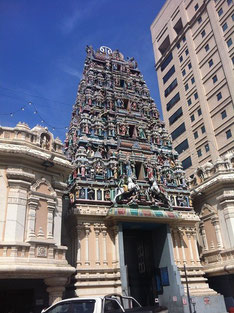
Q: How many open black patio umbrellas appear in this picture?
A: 0